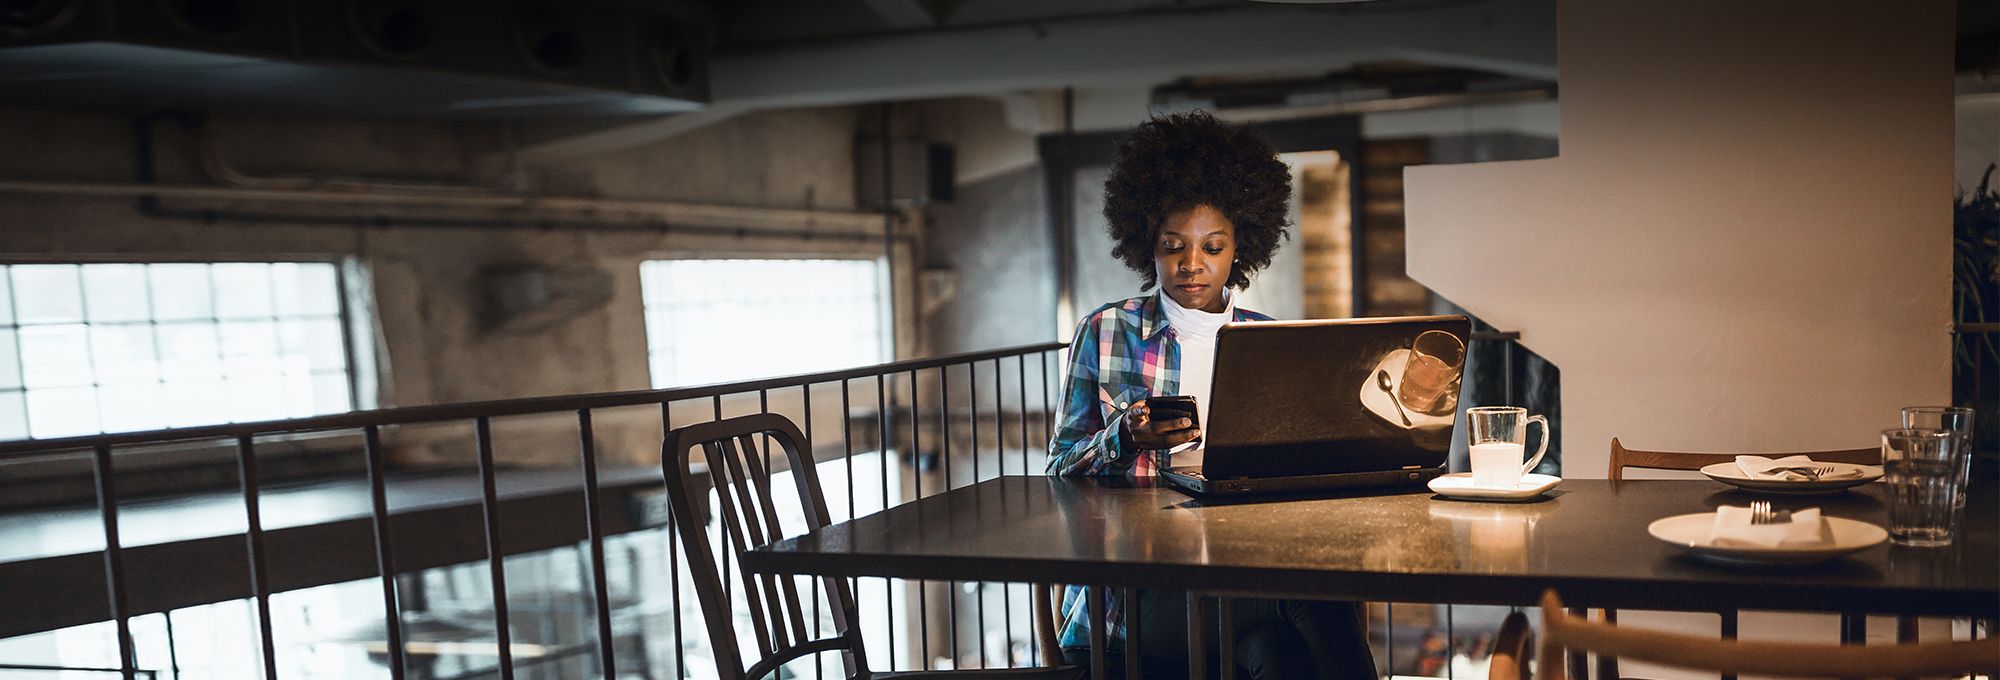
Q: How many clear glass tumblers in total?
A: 2